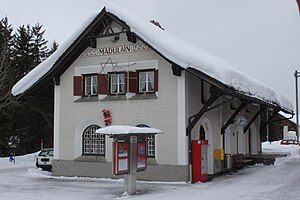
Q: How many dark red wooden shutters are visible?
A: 4